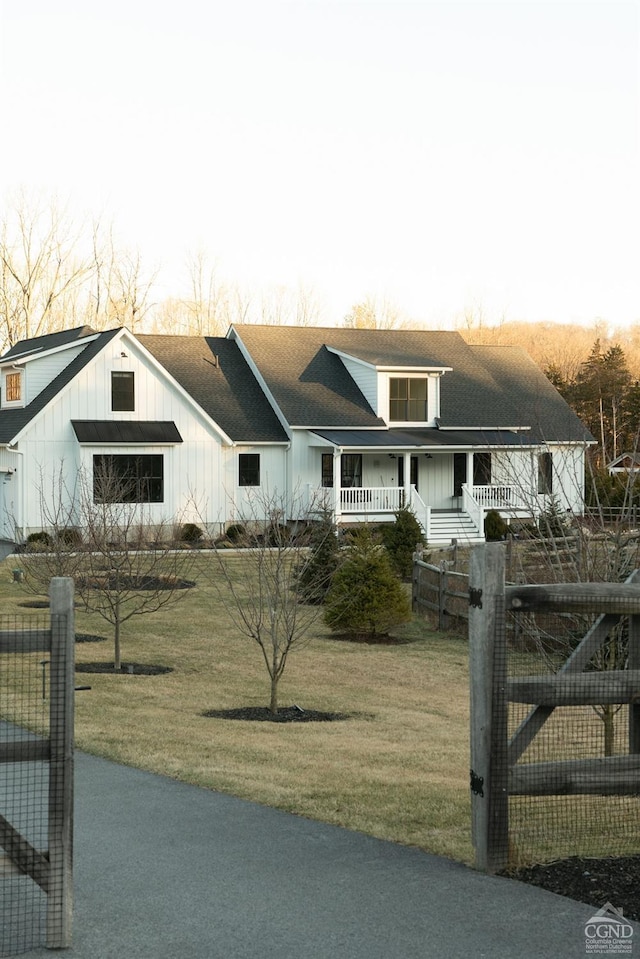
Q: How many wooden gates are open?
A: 2